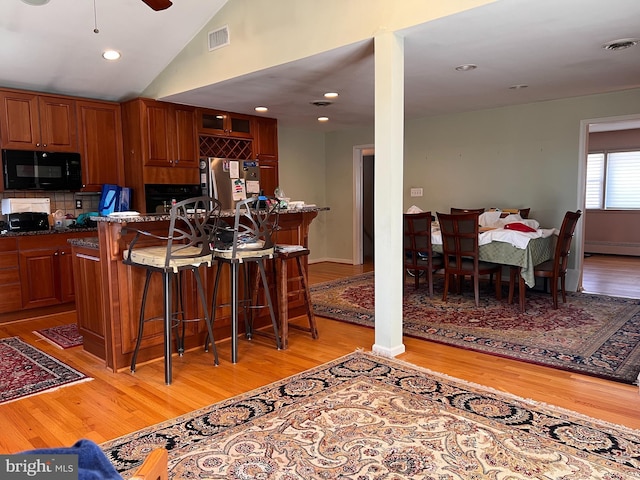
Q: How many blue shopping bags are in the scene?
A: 2